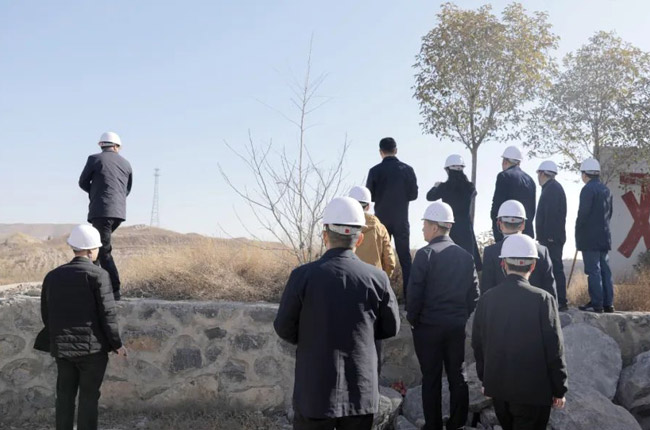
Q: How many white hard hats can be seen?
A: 11